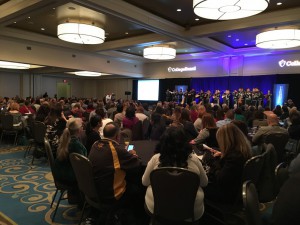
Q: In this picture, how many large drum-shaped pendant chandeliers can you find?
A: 4